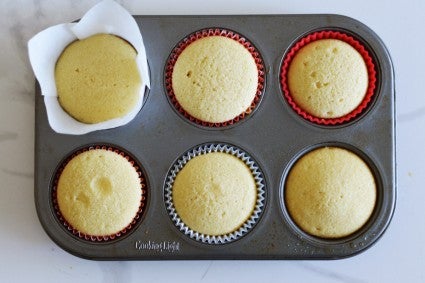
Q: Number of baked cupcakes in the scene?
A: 6